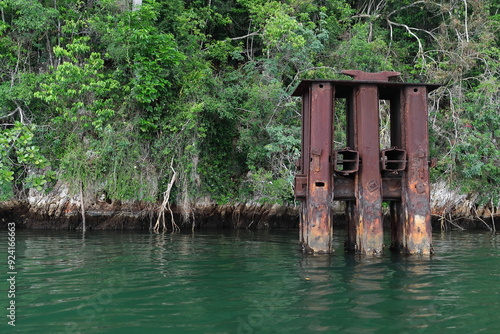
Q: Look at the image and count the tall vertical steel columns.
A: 3